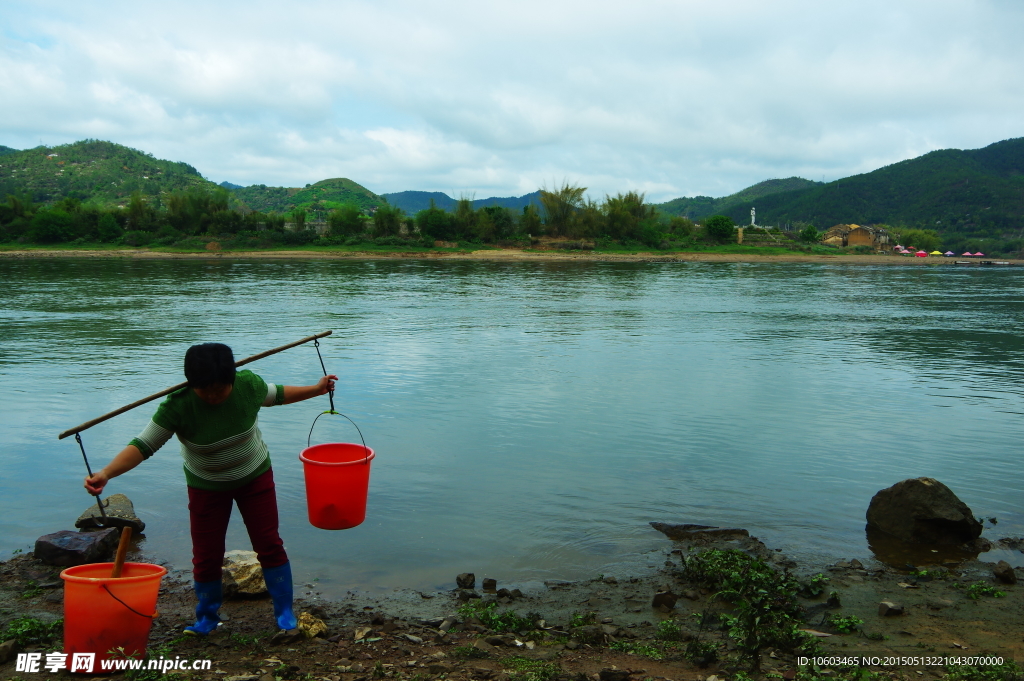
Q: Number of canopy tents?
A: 8